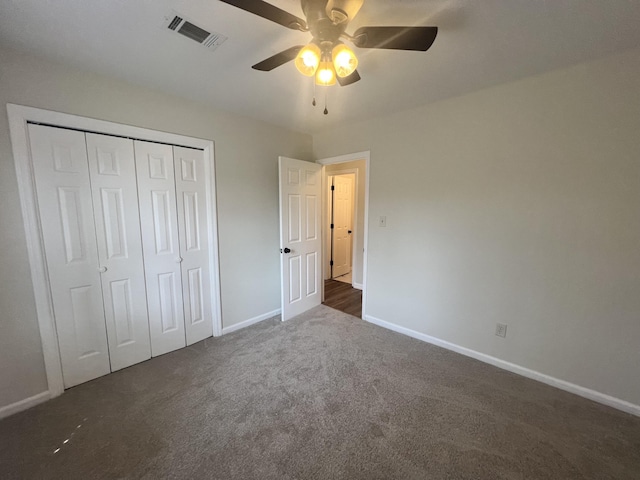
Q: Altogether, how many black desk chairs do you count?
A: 0